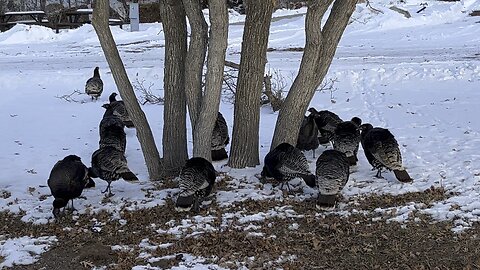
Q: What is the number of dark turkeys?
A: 13